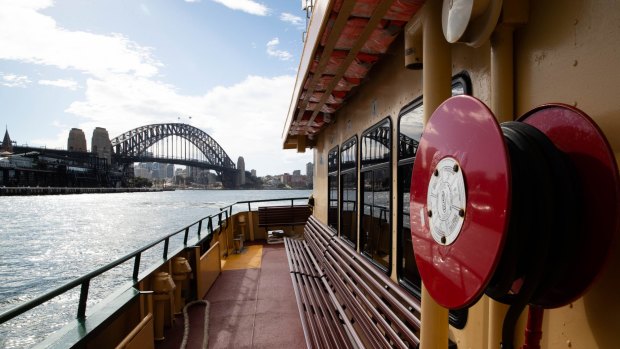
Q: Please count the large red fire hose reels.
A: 1